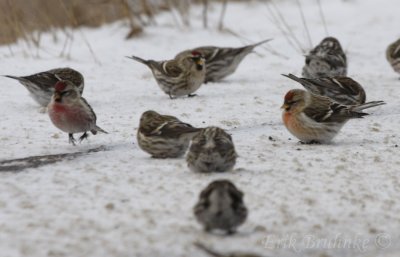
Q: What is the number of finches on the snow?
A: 11